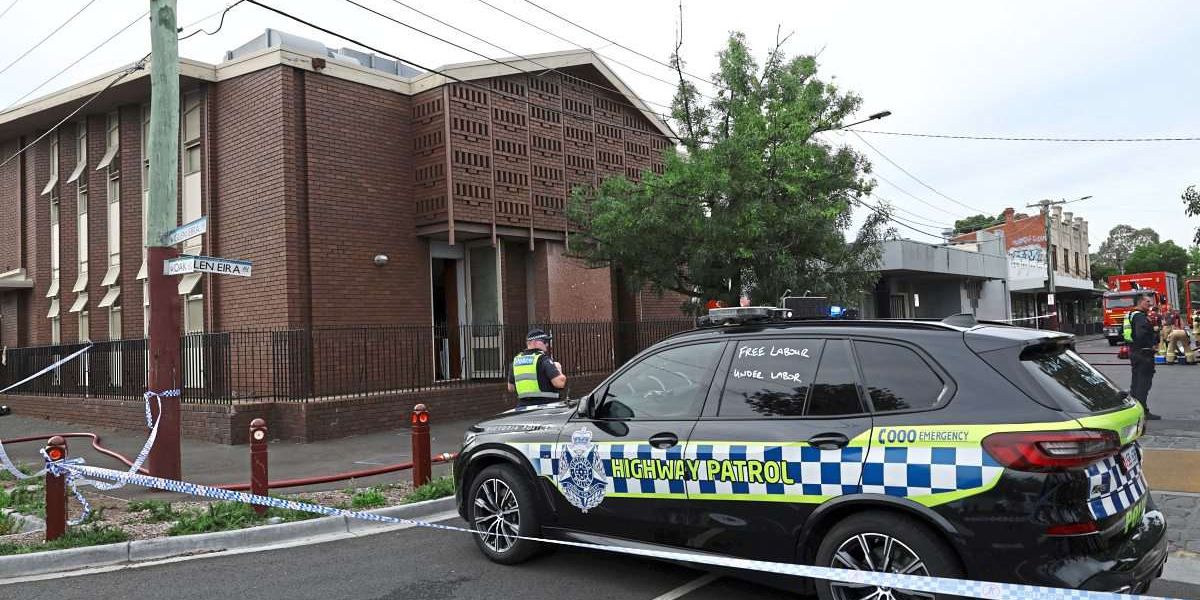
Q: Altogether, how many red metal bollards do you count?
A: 3